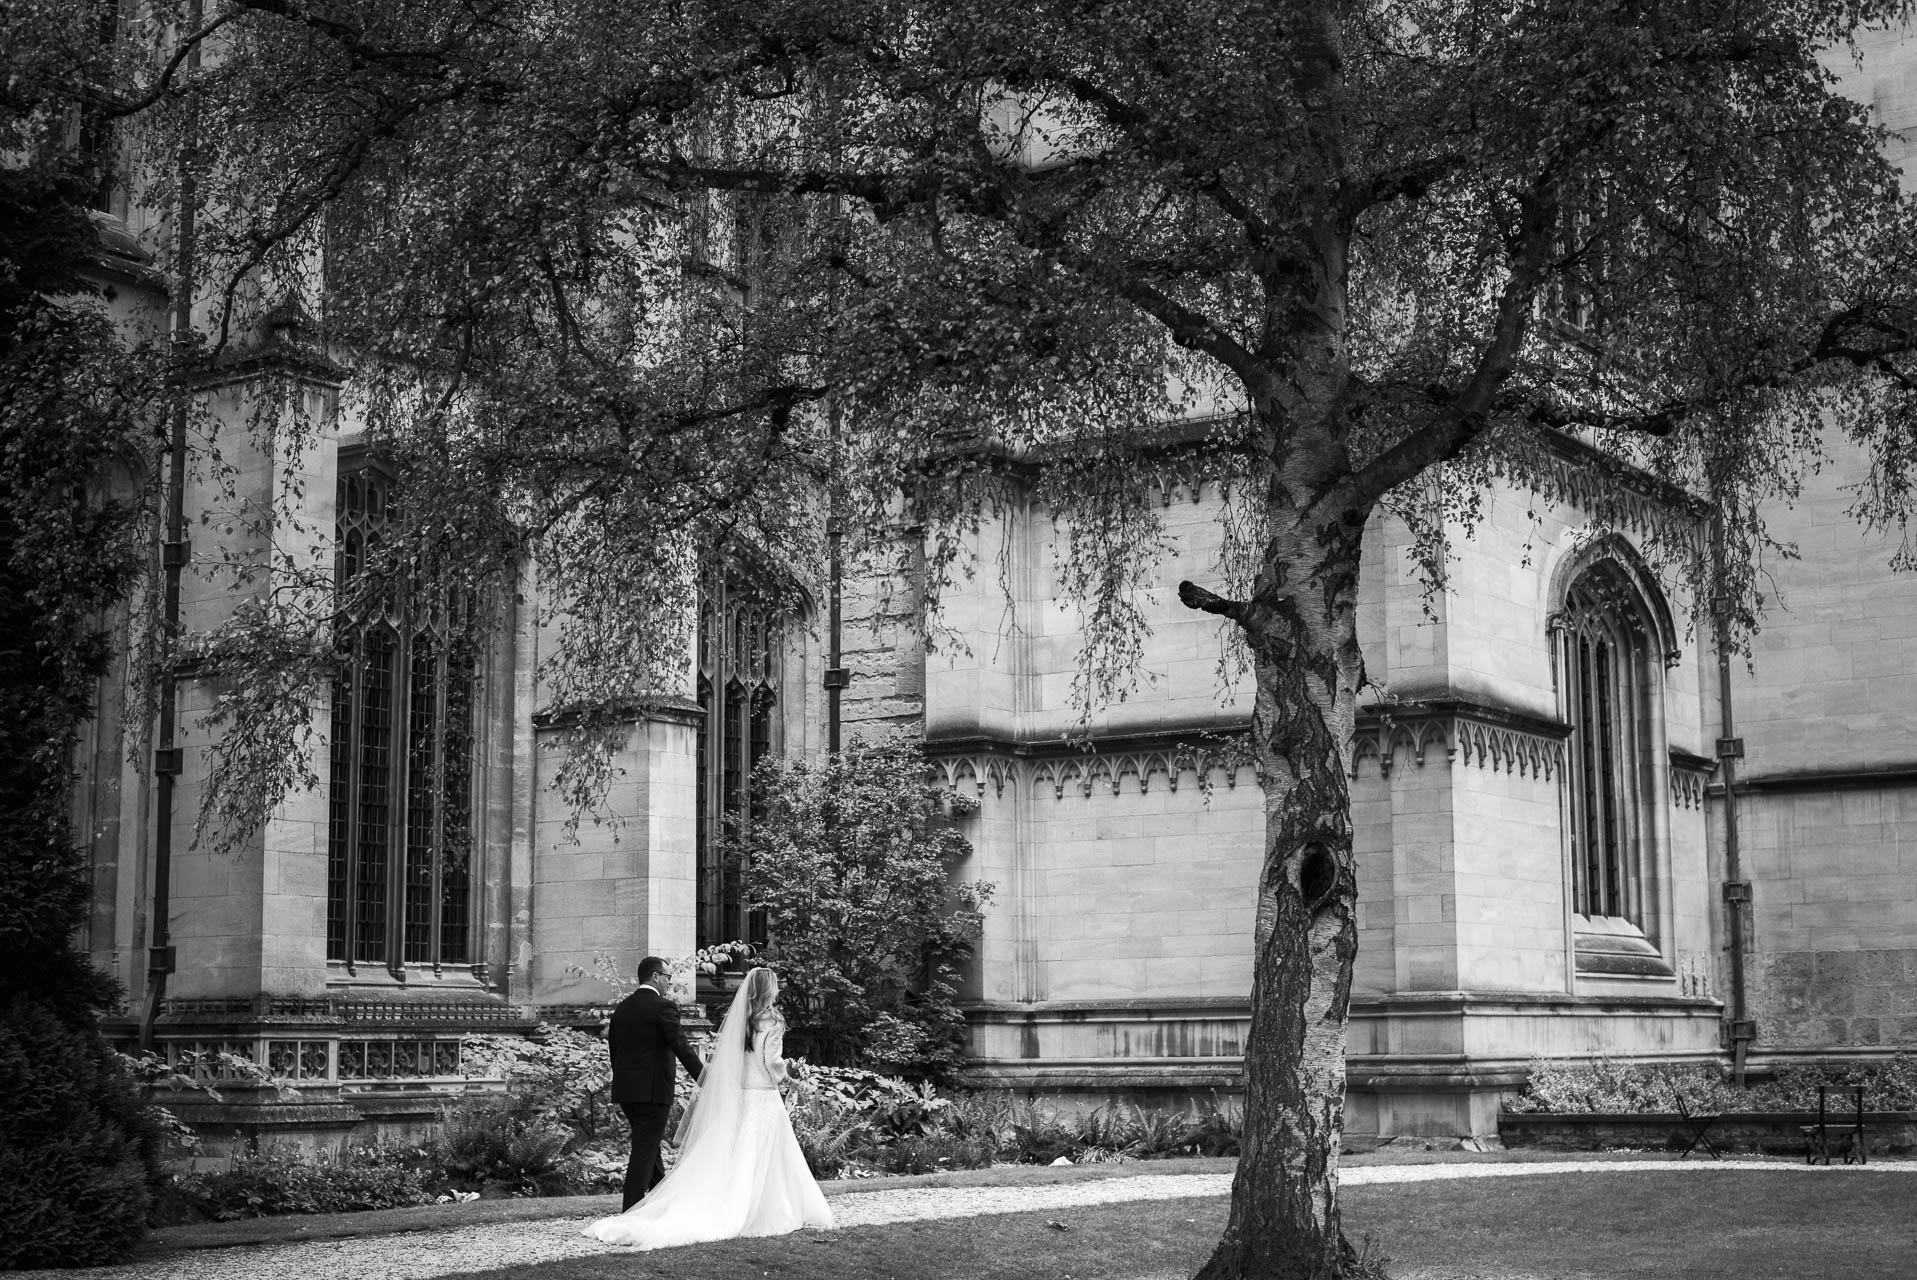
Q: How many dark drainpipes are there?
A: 3